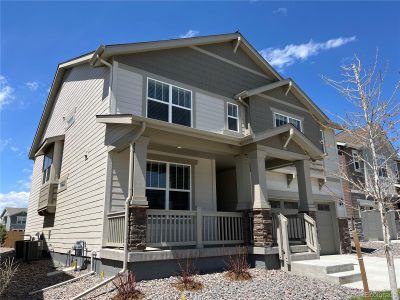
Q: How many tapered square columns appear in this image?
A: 4